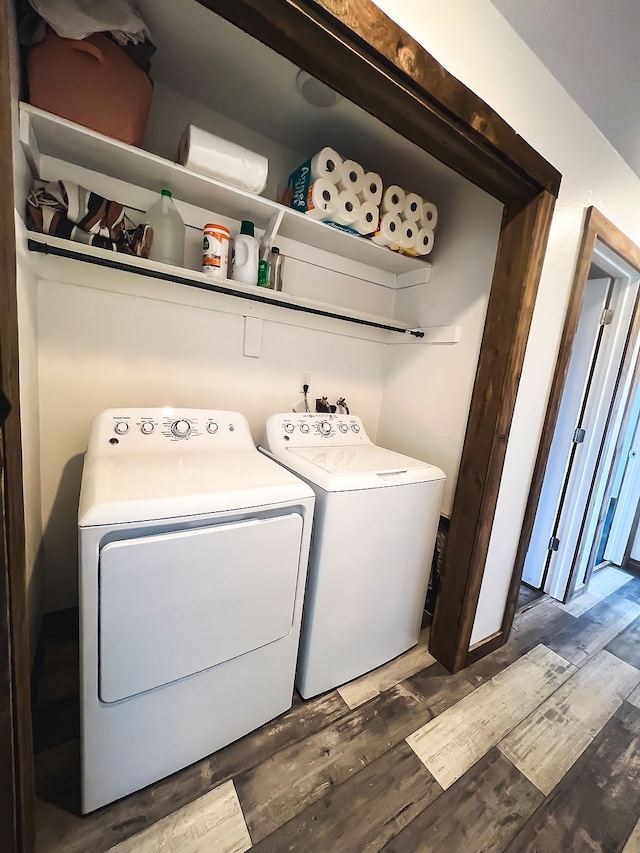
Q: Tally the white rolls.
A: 13